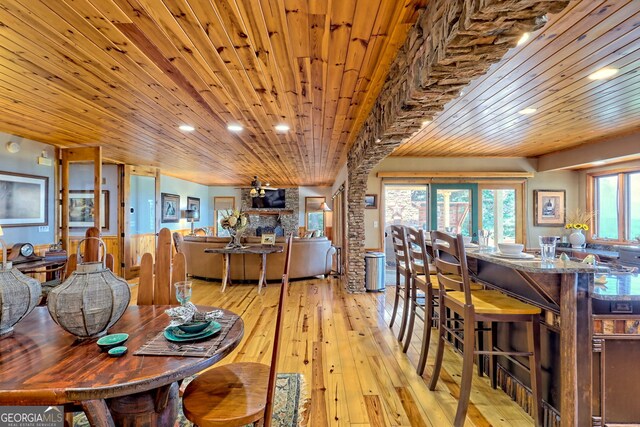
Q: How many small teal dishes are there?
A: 2